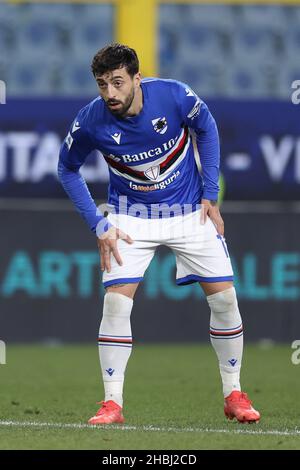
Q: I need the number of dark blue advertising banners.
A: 1